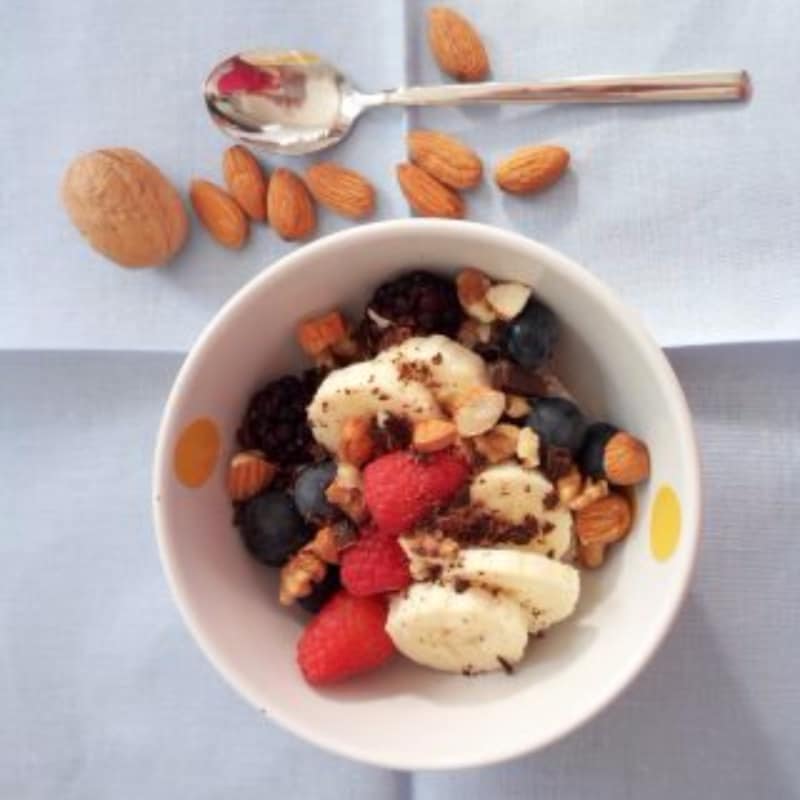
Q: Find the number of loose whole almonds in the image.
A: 8